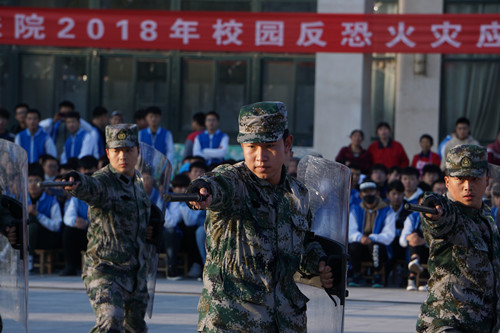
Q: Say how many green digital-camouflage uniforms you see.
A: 3